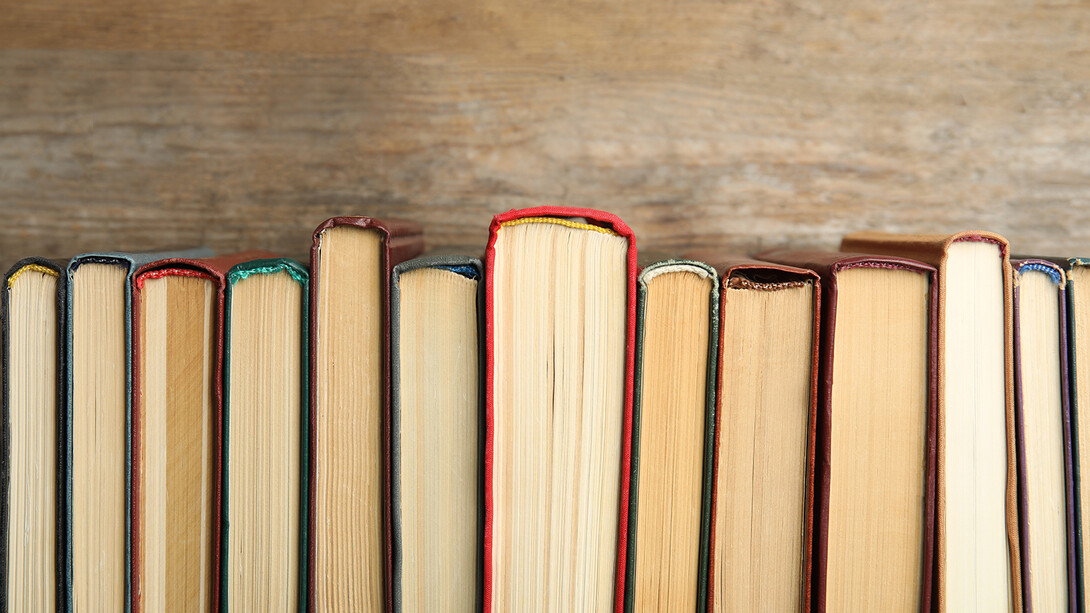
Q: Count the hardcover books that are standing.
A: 13